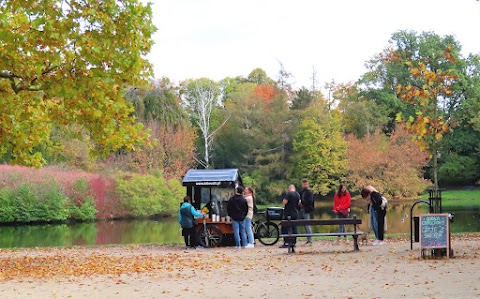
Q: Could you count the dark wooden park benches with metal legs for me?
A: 1